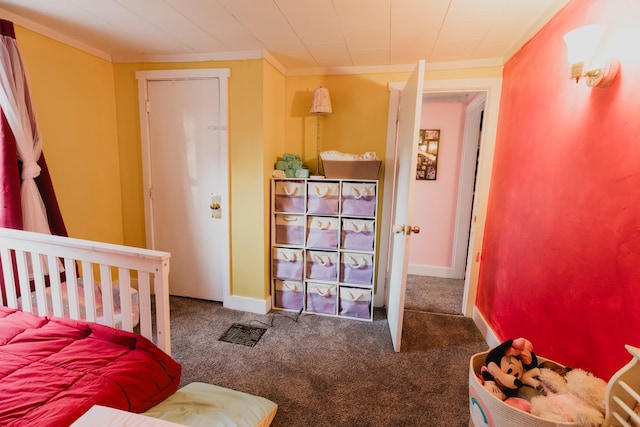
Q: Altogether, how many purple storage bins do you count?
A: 12